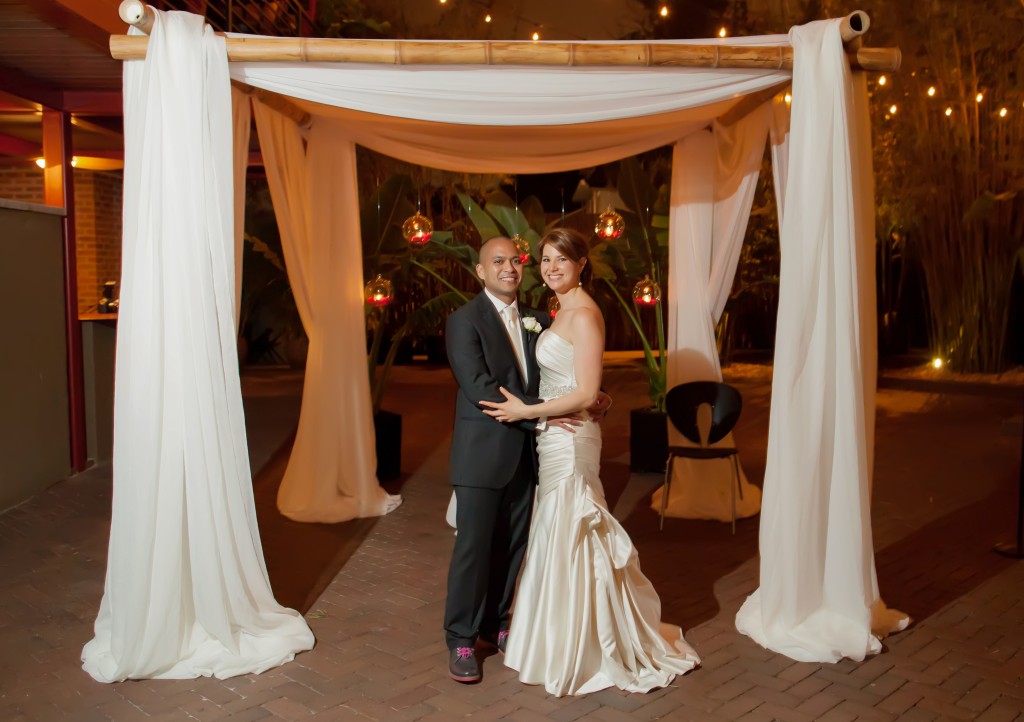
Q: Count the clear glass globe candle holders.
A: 6